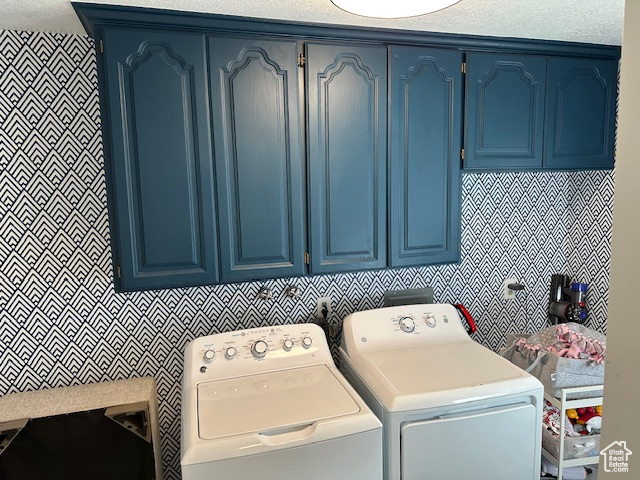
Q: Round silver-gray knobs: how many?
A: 7